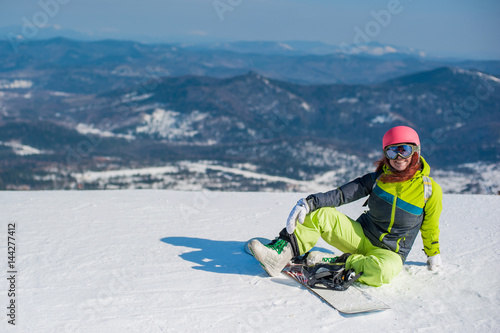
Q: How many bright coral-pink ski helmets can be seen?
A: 1